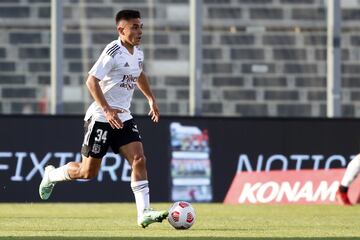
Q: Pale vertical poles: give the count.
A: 3